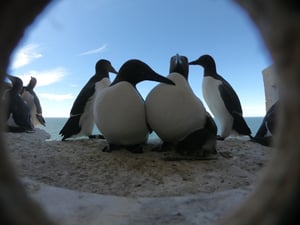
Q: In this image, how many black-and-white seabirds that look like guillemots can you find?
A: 7